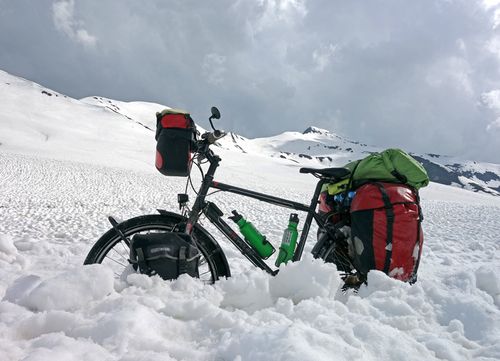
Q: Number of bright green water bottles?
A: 2